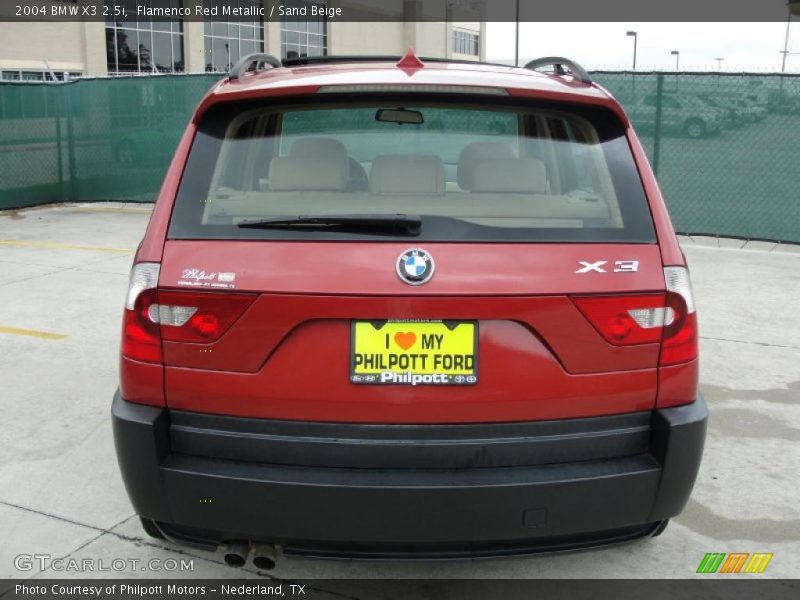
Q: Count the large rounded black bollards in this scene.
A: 0